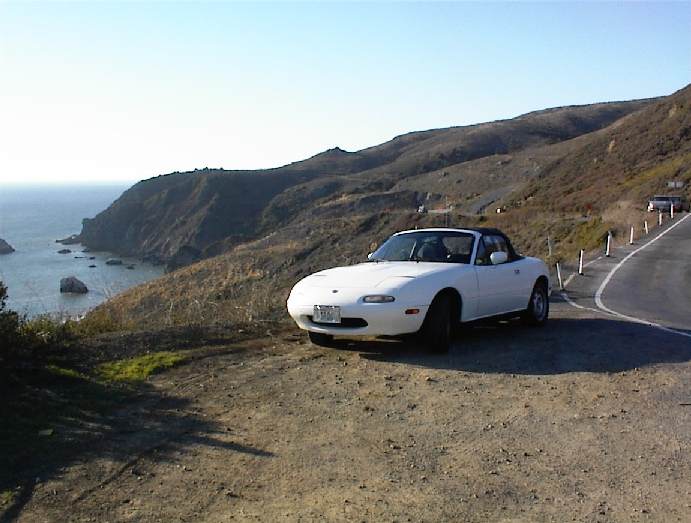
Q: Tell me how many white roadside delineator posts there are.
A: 7